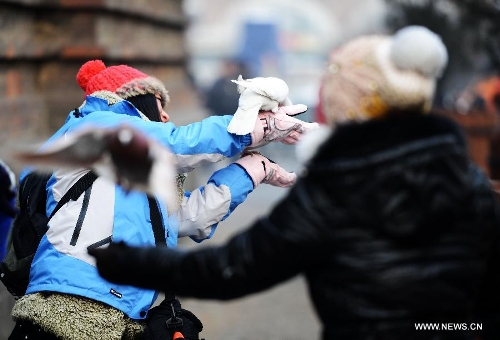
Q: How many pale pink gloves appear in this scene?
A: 2